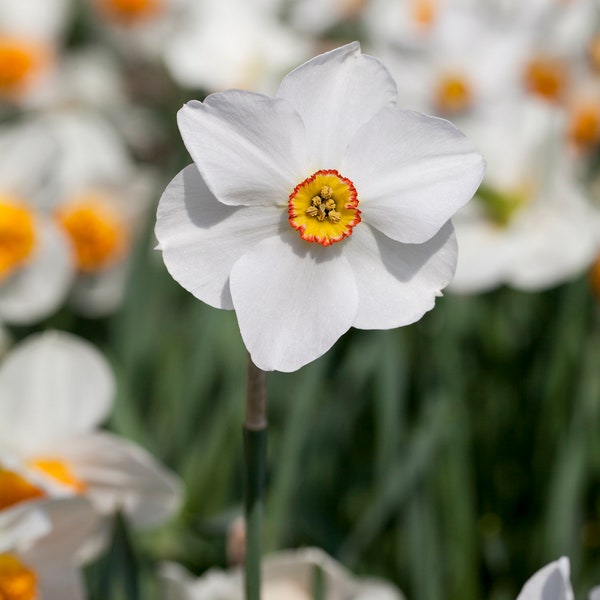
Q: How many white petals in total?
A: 6